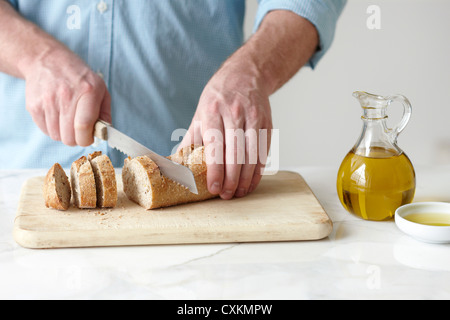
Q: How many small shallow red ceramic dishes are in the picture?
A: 0